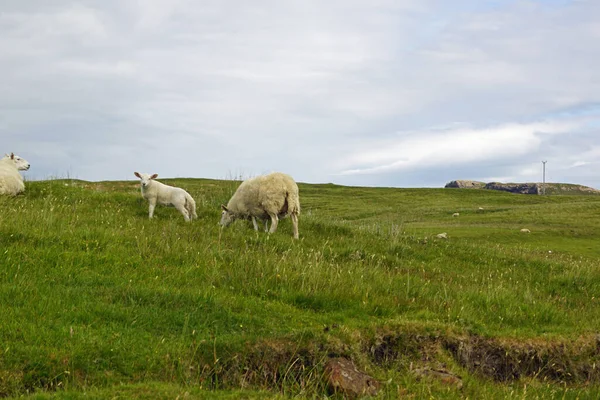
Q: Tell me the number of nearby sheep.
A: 3